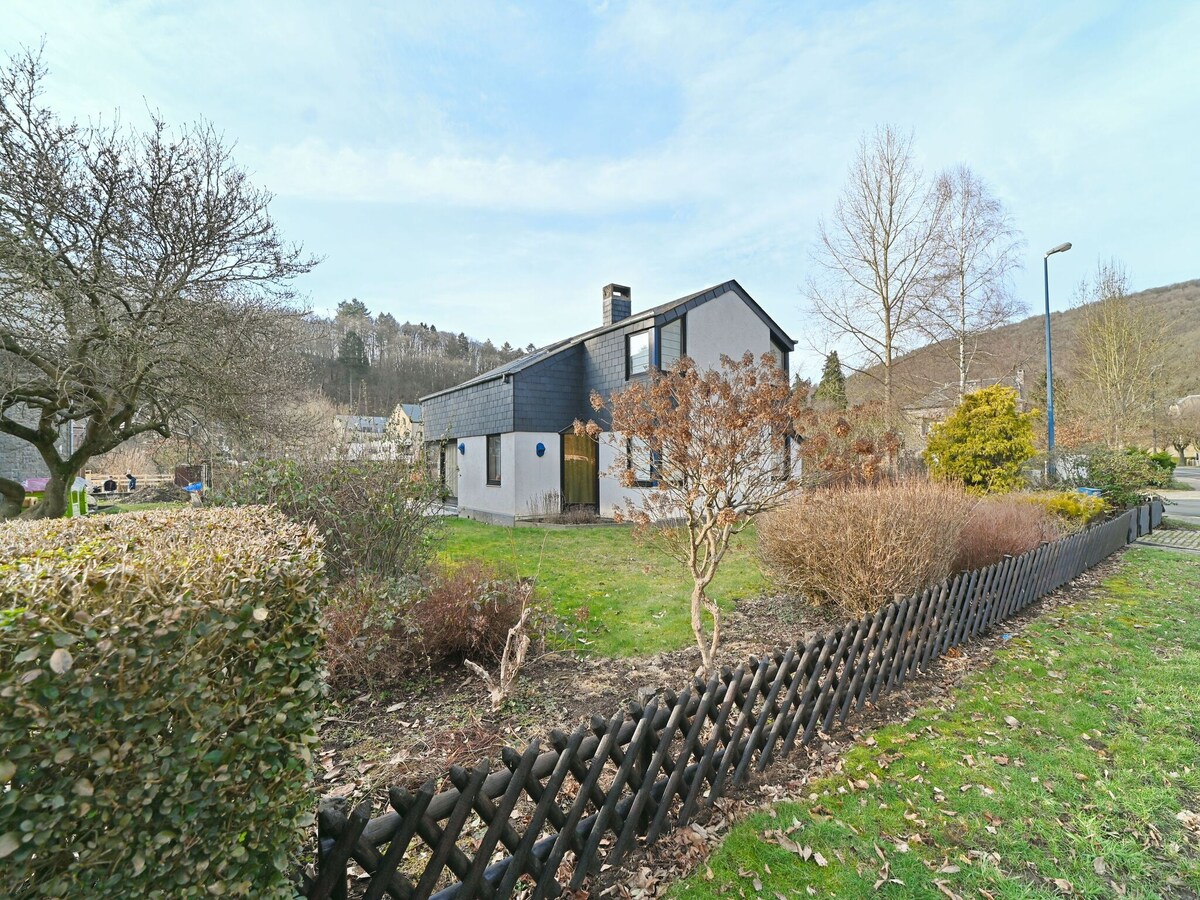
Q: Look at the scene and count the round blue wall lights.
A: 2